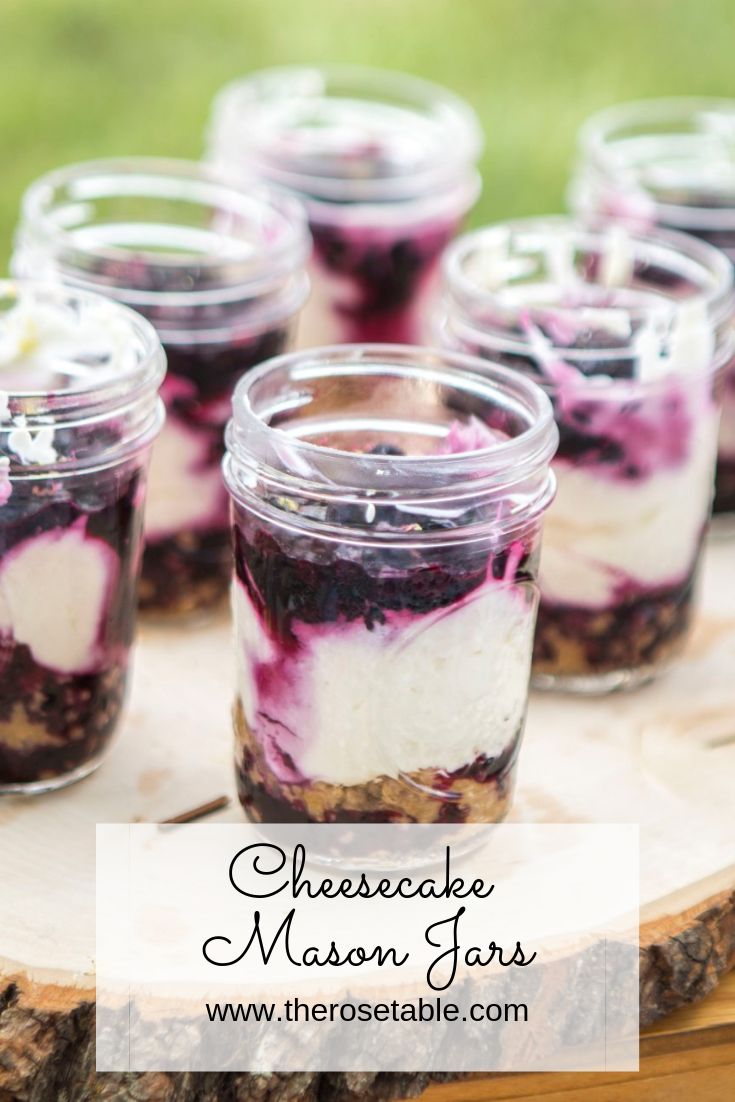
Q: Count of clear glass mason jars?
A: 6